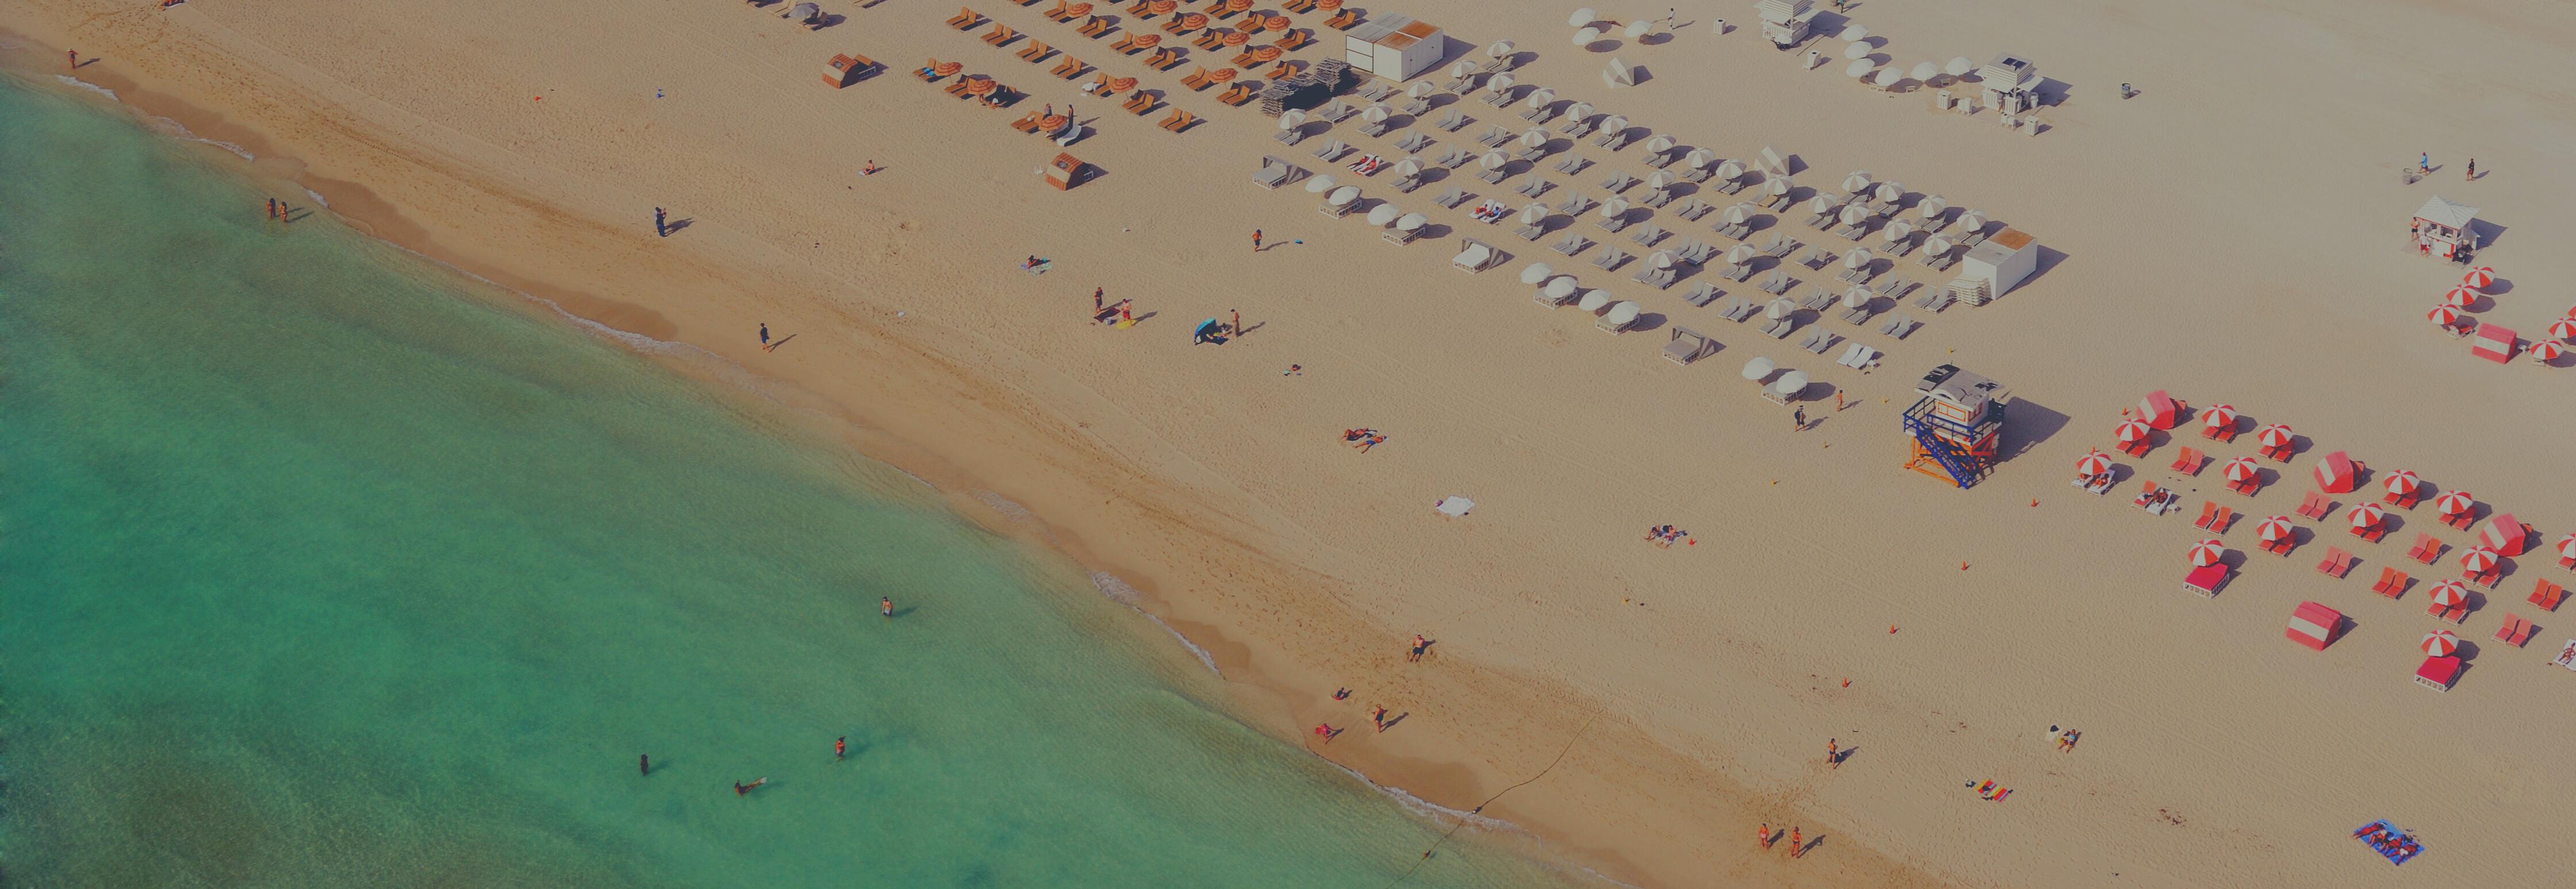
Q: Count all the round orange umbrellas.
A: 14